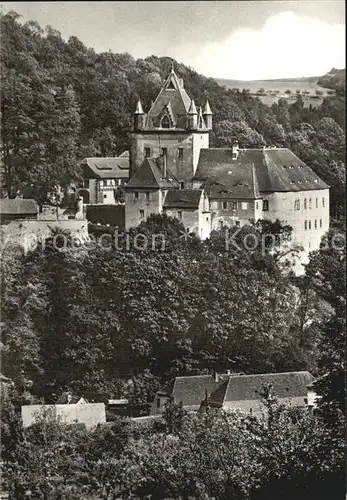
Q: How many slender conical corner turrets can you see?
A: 3